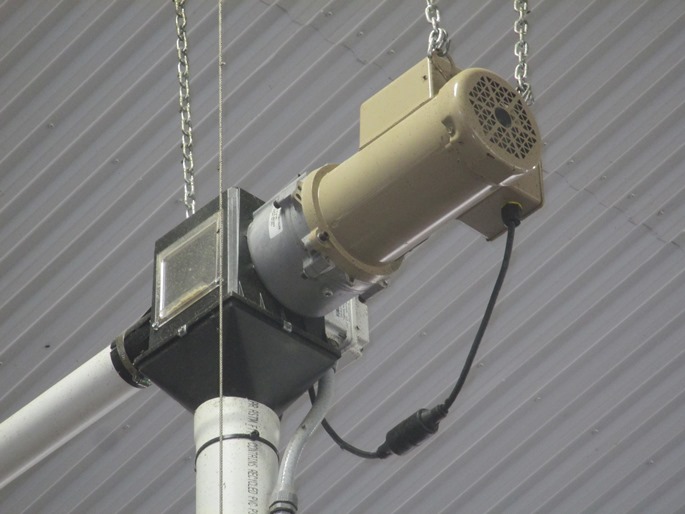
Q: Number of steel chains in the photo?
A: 3